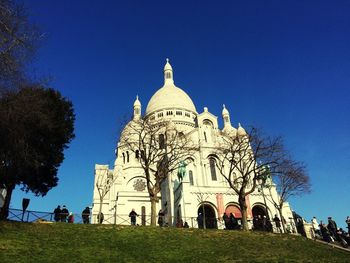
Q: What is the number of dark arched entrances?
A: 3